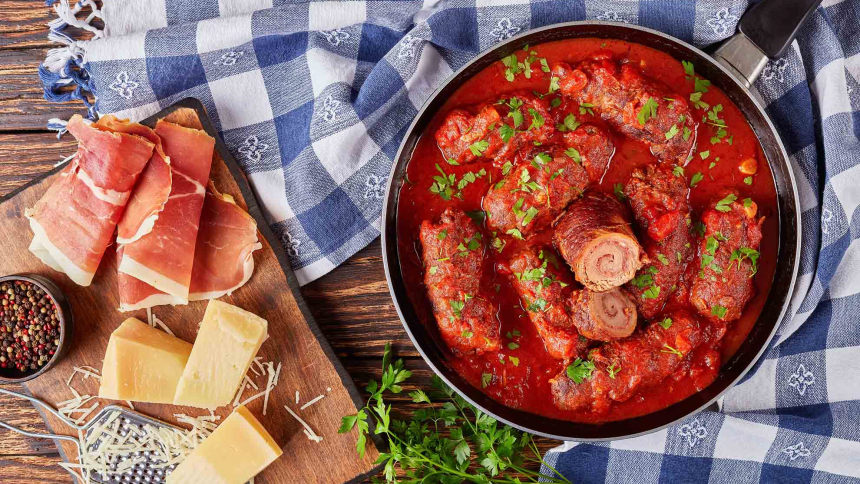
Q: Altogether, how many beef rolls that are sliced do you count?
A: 2